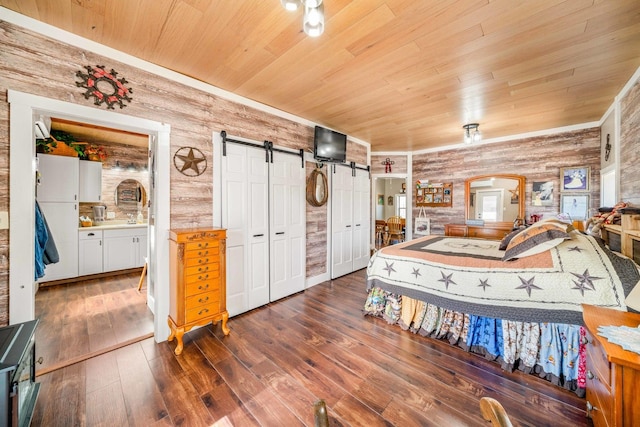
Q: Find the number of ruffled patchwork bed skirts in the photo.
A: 1